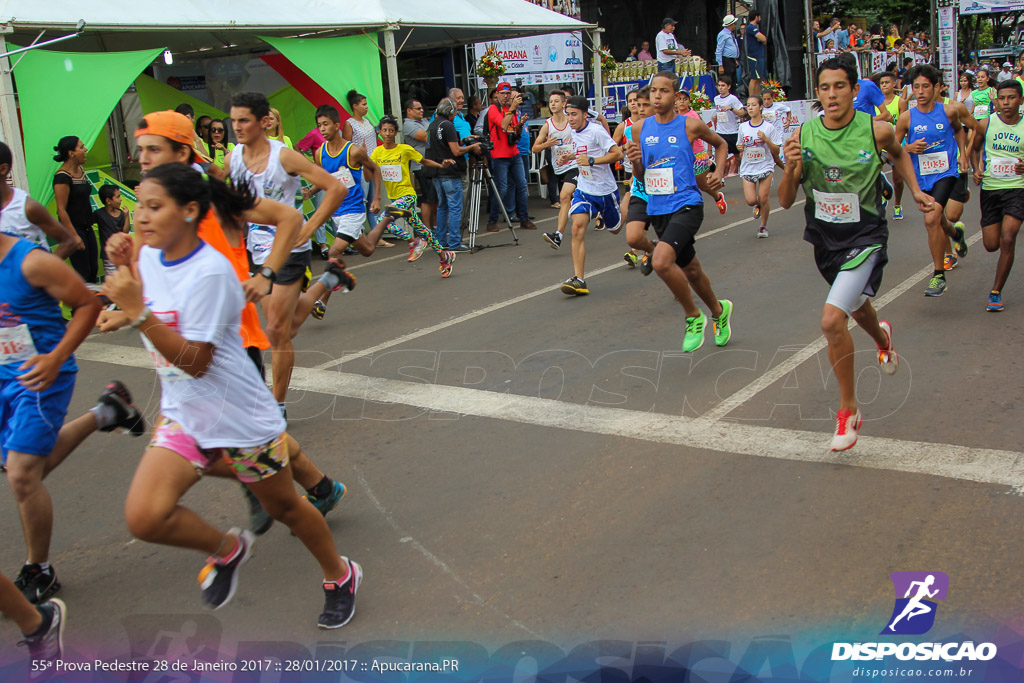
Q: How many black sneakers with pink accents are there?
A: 2